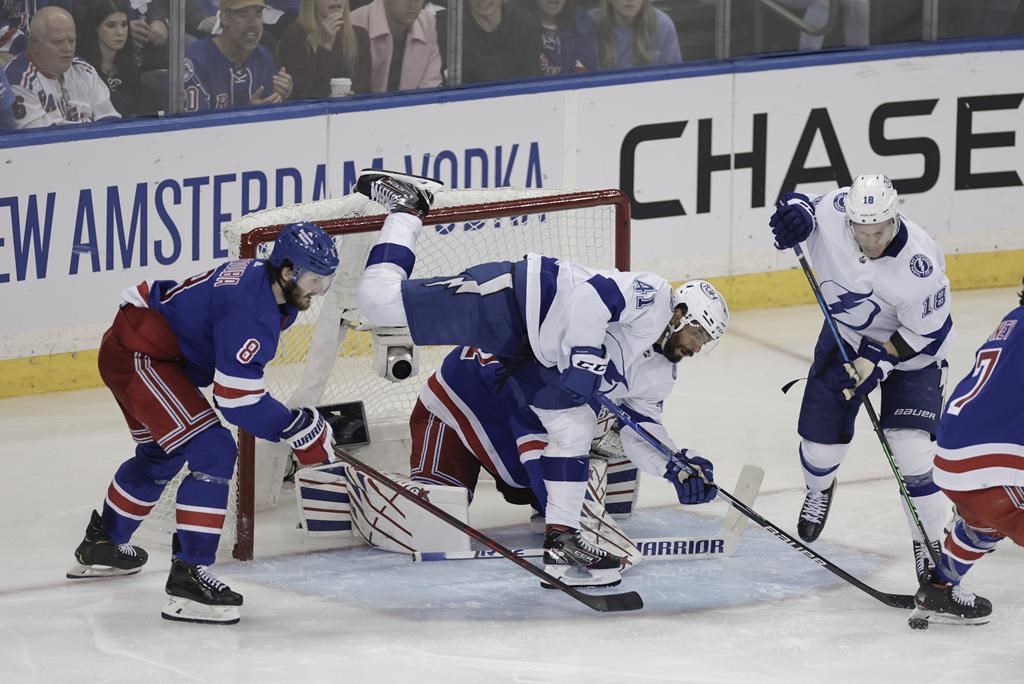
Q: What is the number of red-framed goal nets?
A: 1